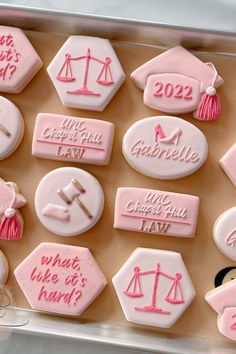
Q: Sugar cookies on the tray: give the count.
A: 15